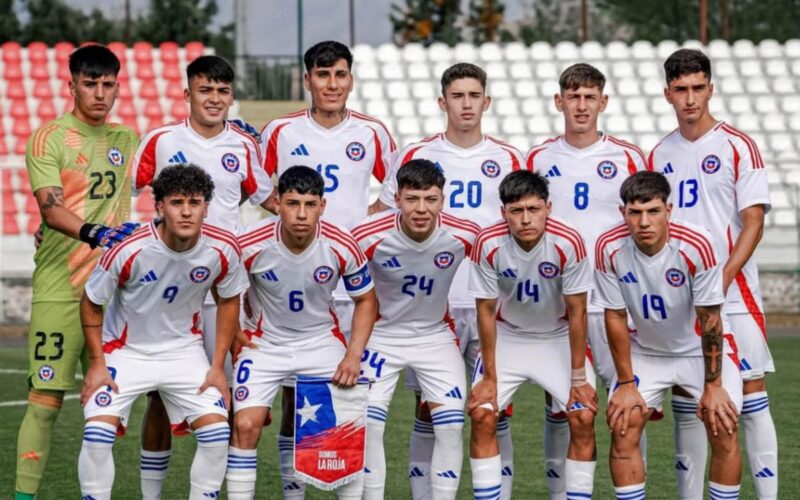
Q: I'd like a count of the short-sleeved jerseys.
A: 11